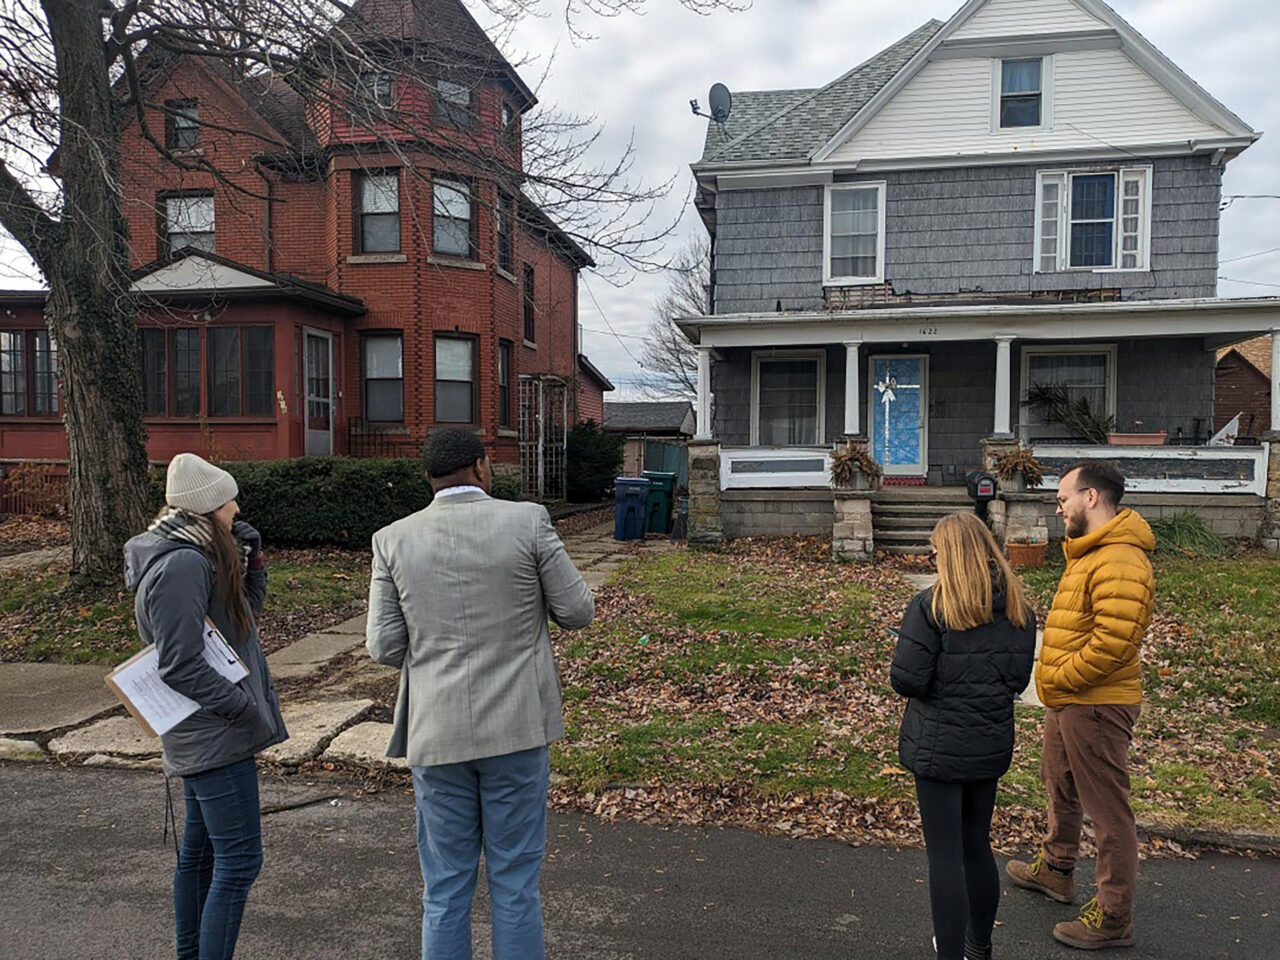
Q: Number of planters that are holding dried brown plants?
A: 2